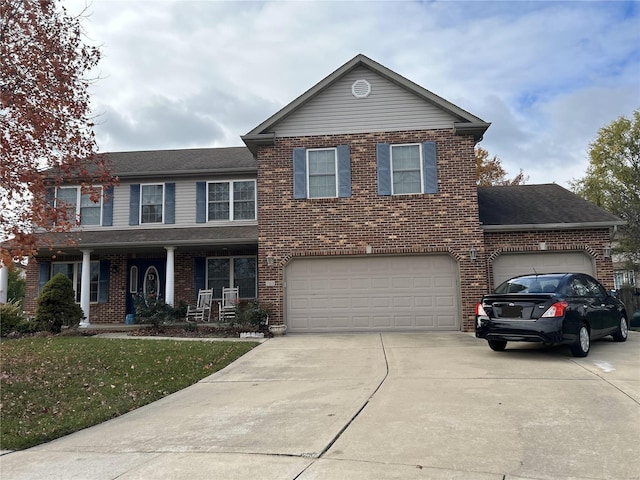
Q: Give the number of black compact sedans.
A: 1